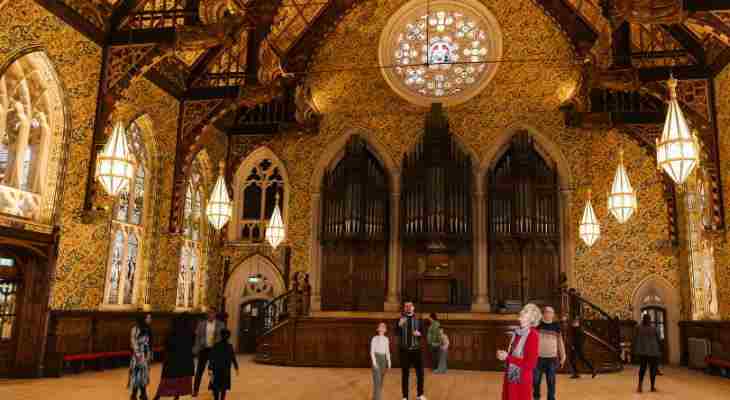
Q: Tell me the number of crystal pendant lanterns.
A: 6